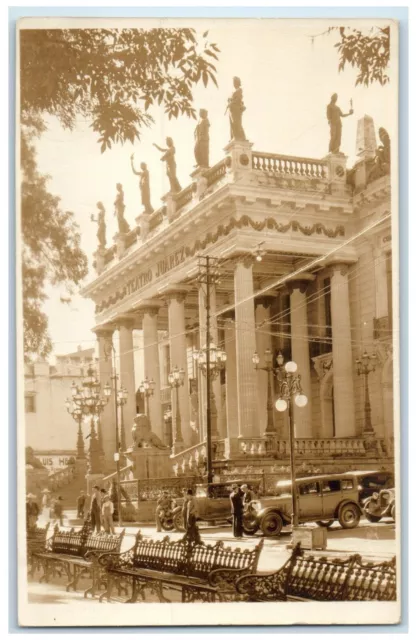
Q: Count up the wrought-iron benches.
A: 4